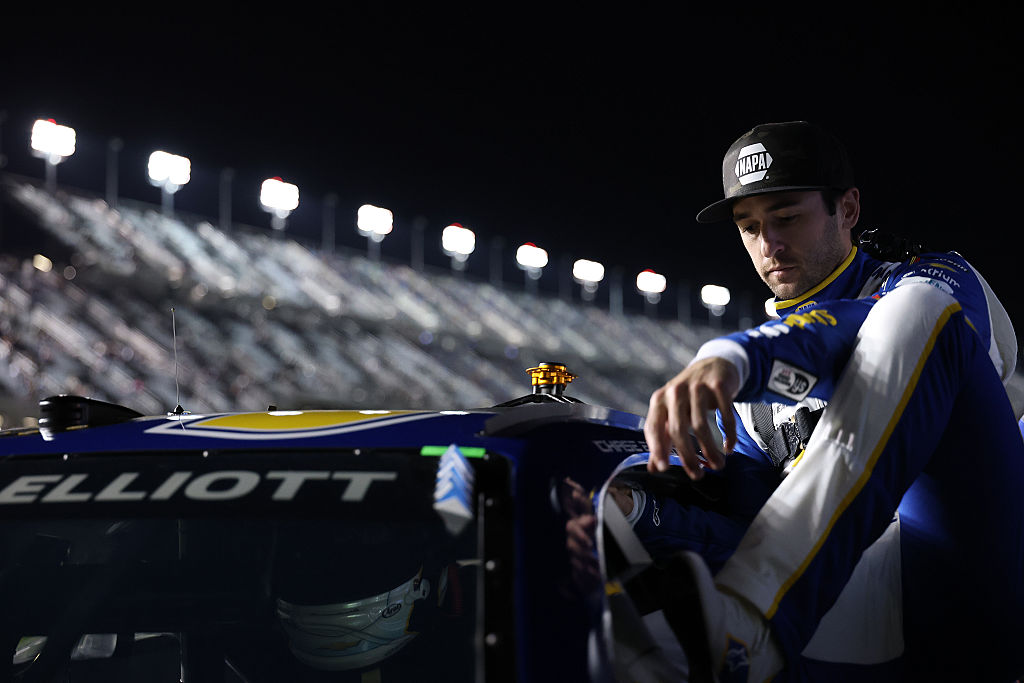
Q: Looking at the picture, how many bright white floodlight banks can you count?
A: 9